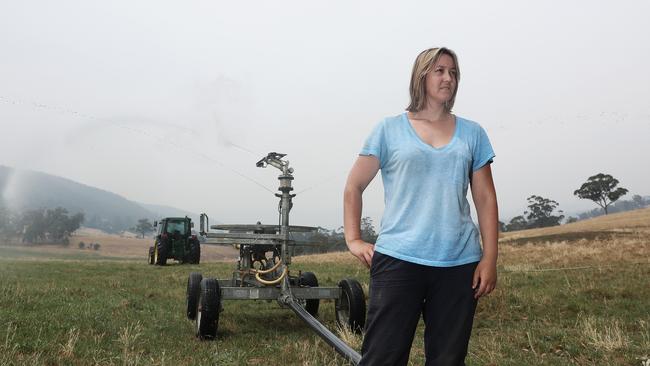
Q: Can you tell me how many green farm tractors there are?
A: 1